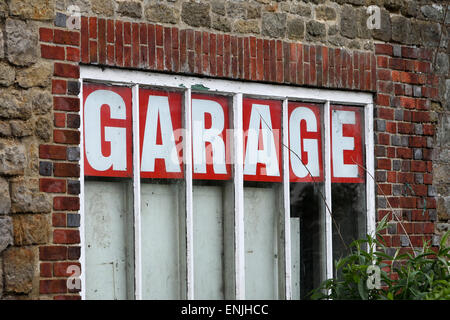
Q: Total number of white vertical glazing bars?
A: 5